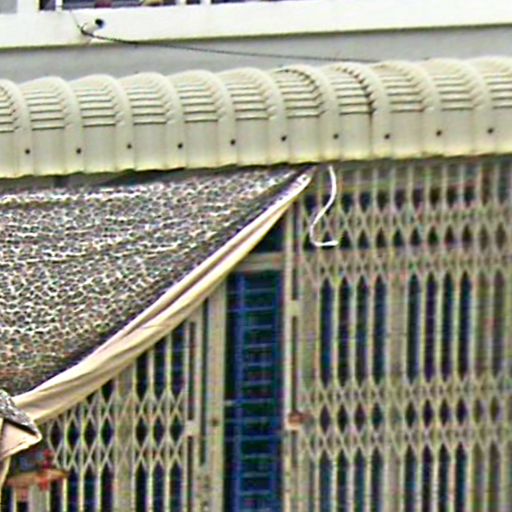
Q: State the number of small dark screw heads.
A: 10